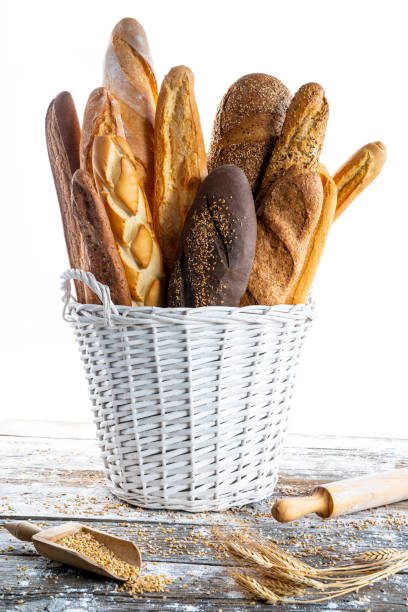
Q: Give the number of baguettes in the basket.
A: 12